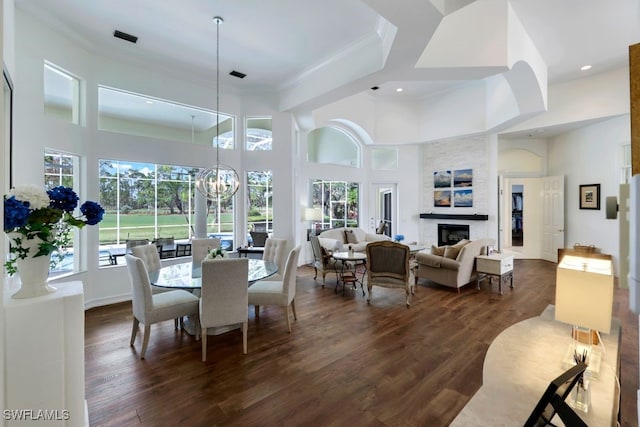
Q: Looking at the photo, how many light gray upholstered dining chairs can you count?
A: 6